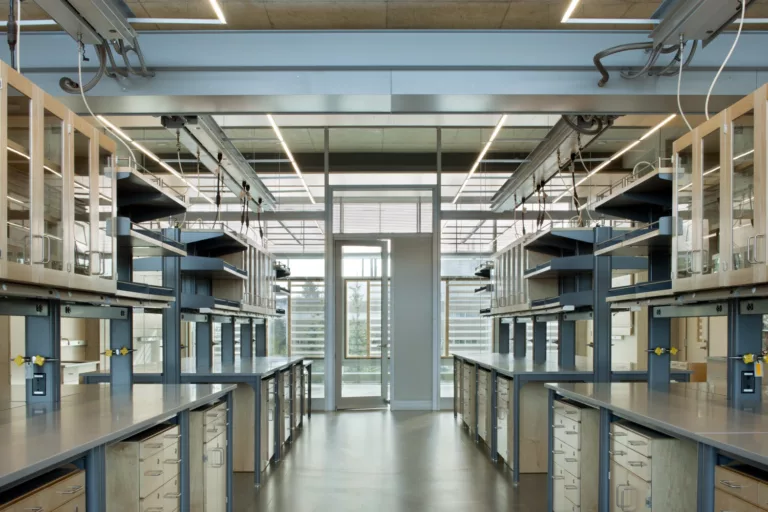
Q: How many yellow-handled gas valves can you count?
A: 8